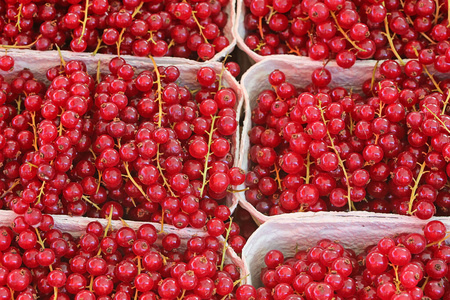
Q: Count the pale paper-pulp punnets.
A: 6